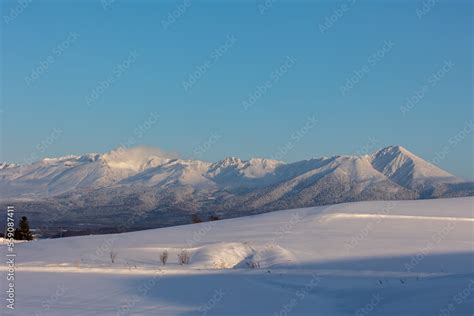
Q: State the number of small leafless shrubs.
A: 3